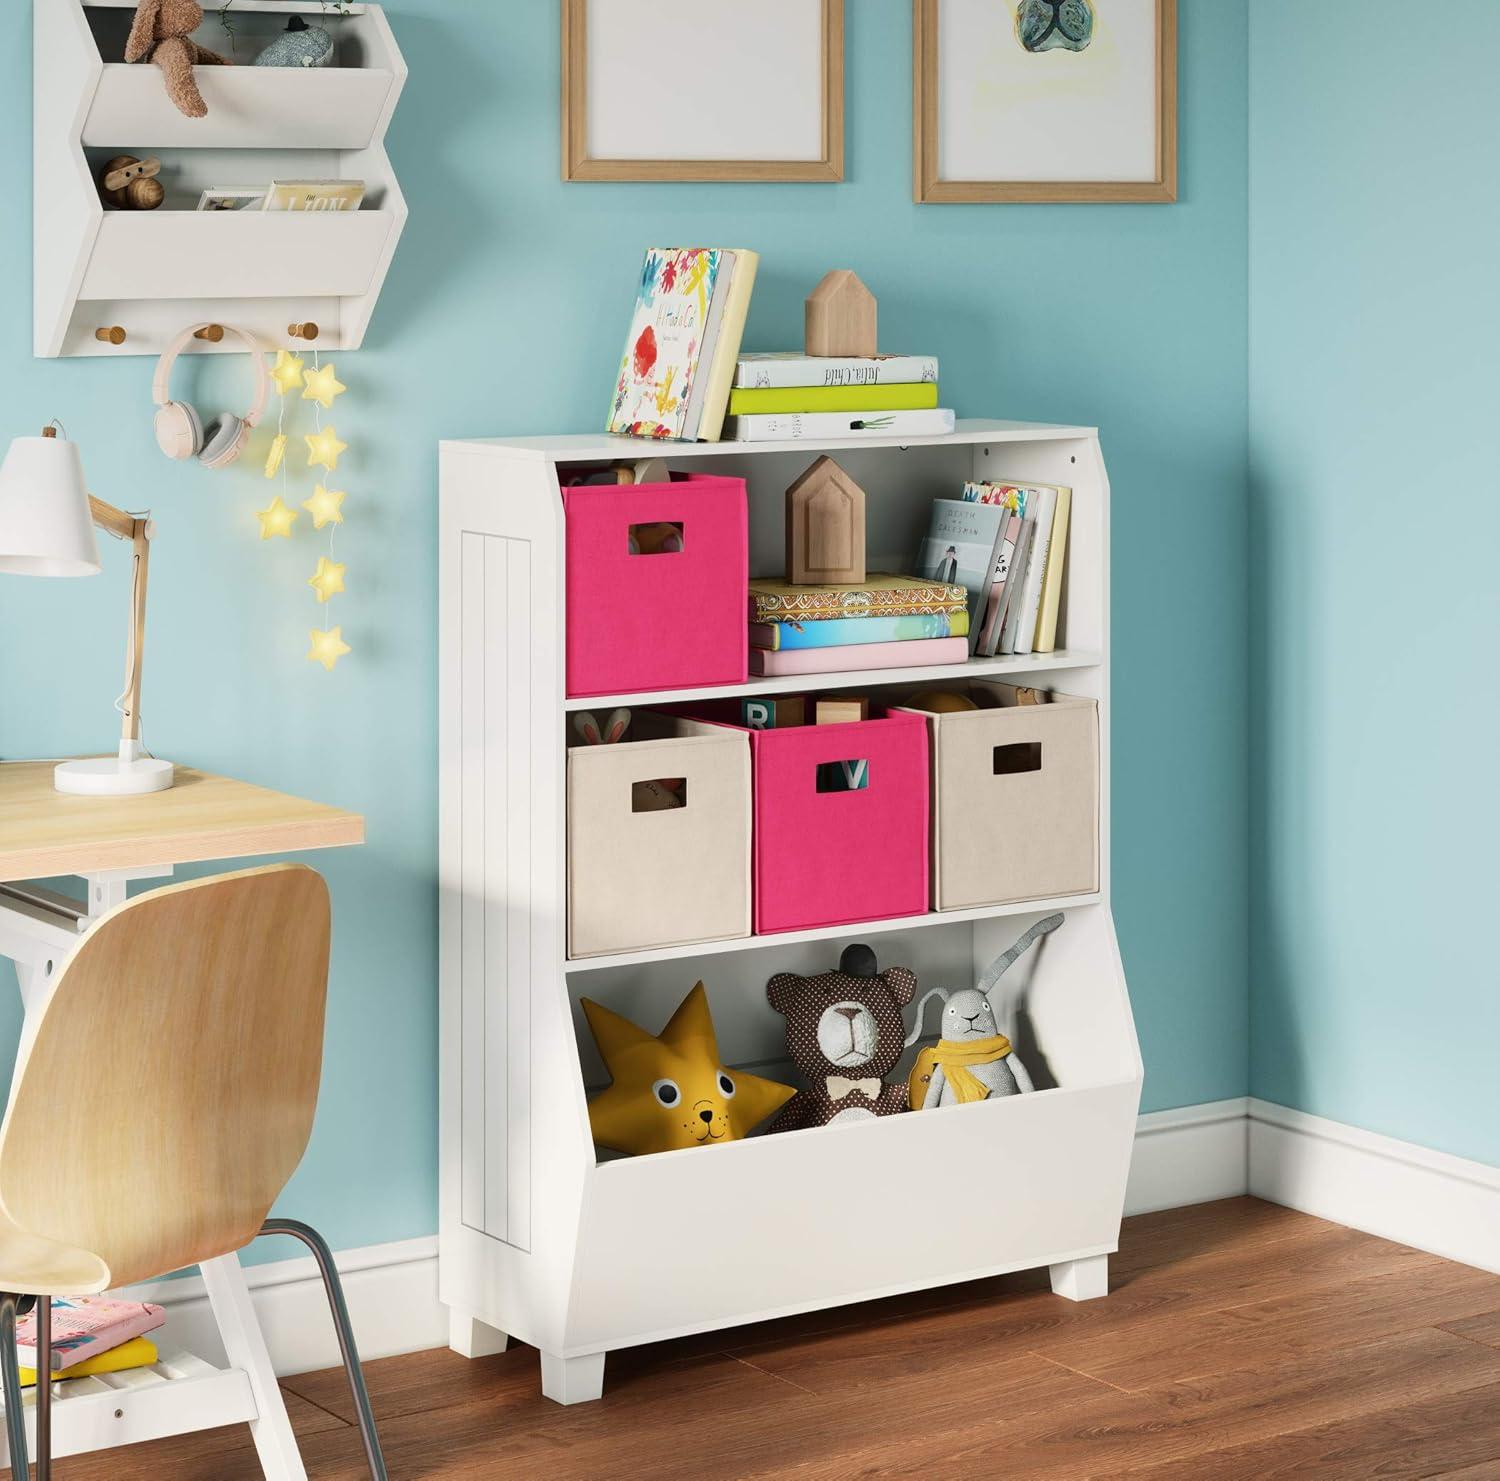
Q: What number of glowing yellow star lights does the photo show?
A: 8